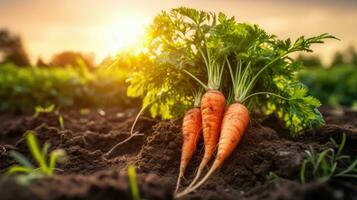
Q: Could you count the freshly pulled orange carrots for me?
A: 3